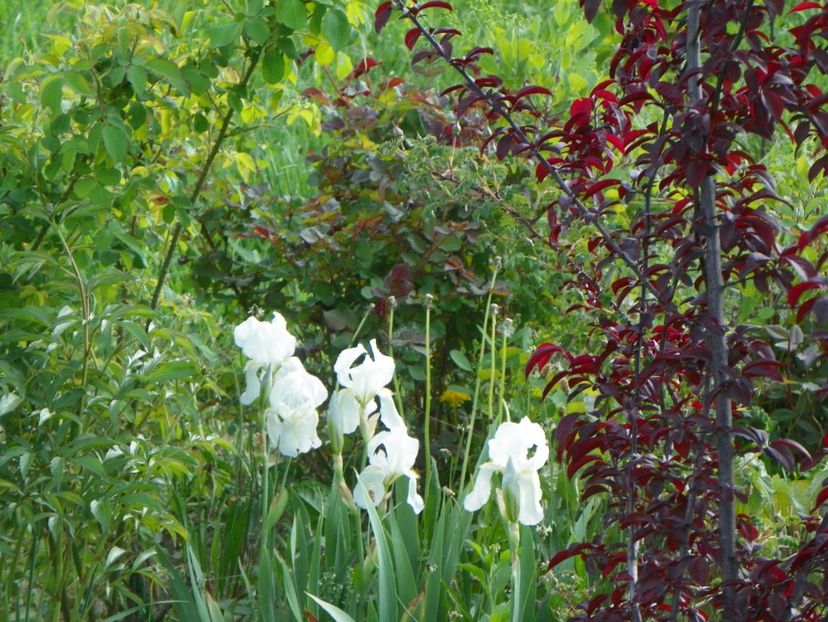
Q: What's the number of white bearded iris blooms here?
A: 5